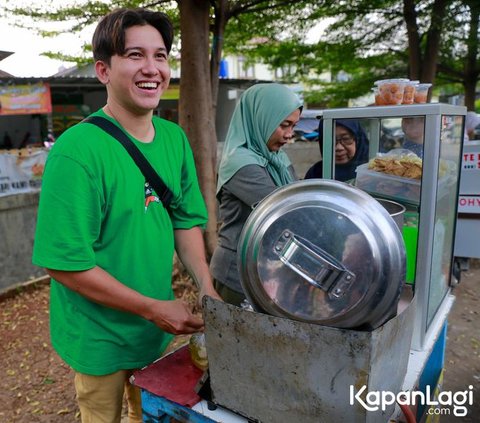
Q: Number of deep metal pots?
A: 1